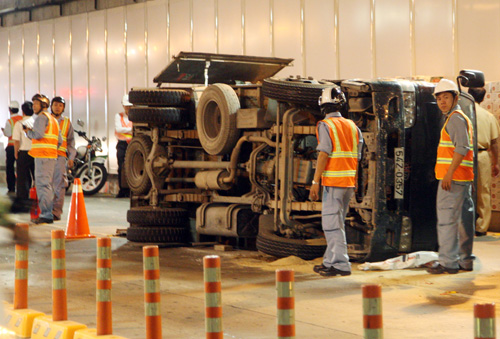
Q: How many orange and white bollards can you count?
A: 8